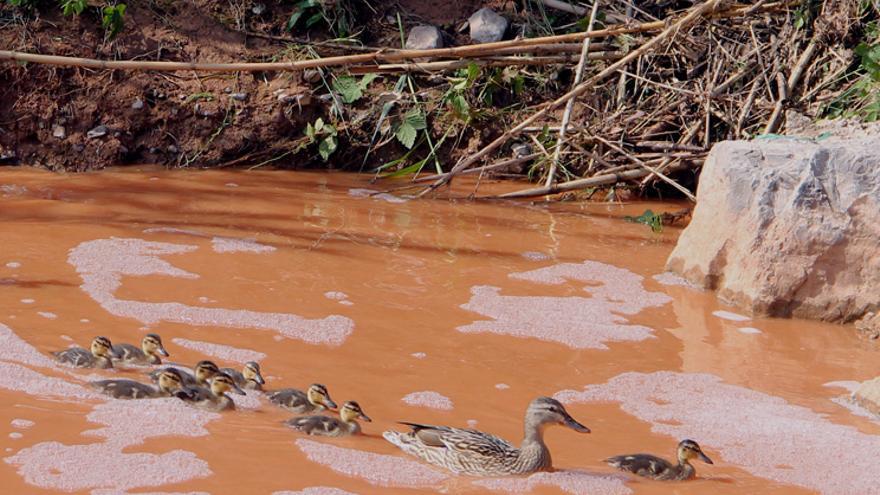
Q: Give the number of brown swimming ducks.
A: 10